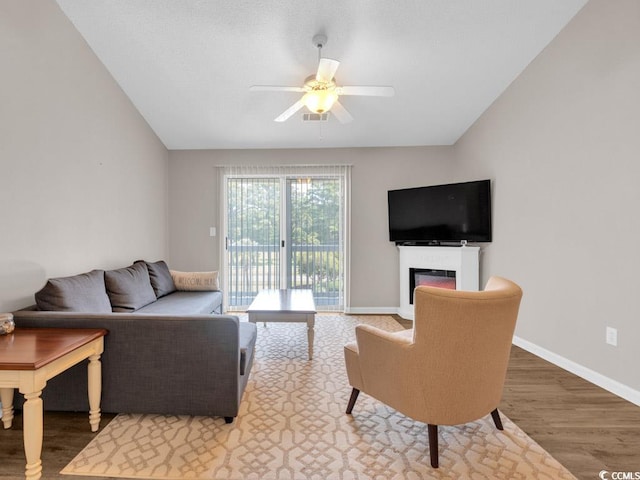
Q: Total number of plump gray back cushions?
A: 3